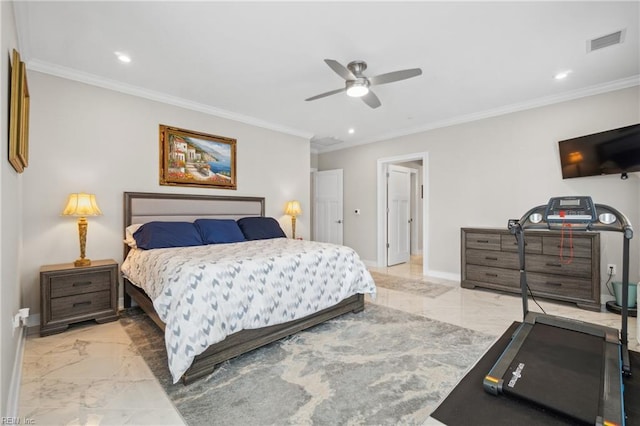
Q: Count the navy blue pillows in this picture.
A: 3